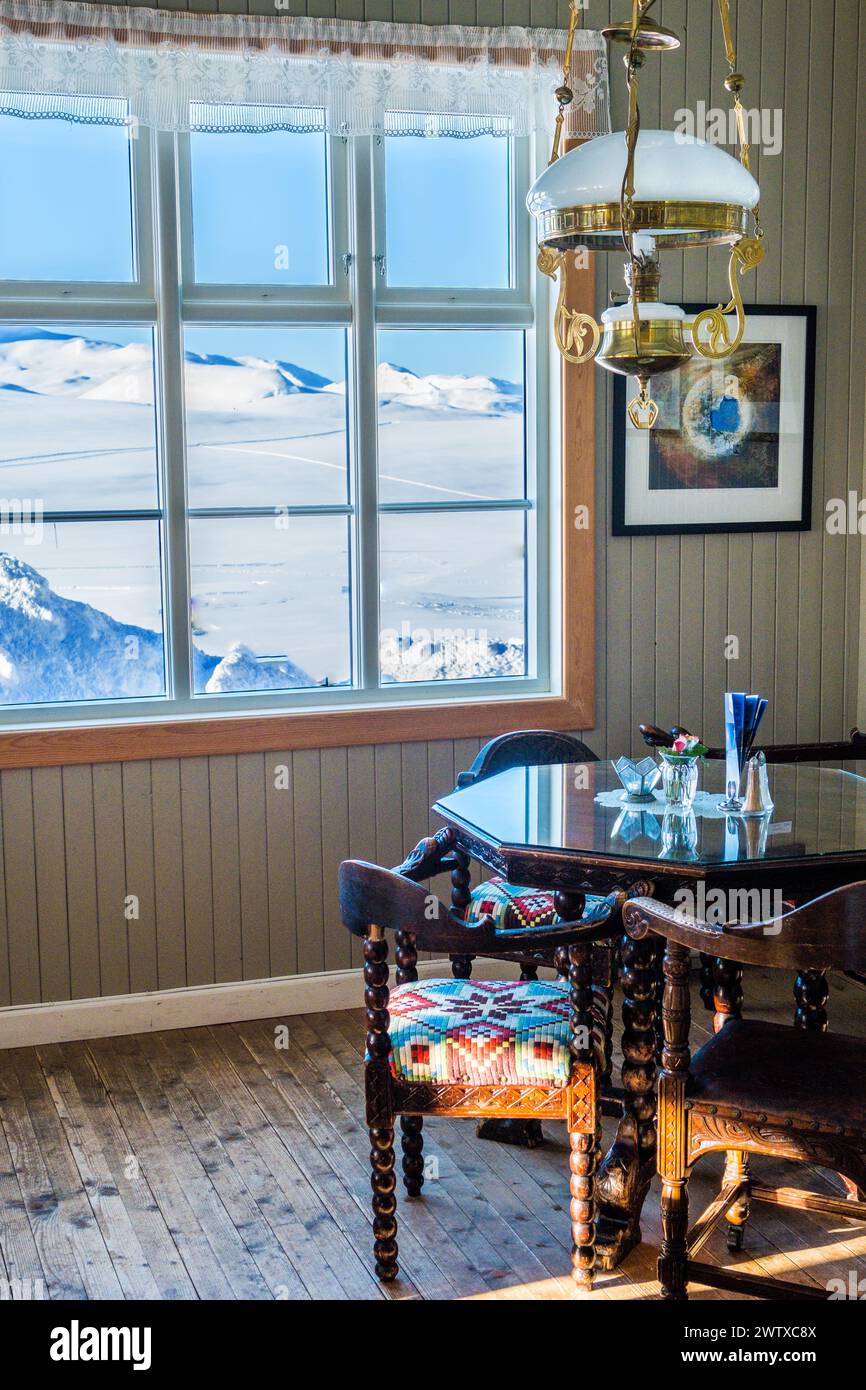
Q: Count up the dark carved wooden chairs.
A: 4